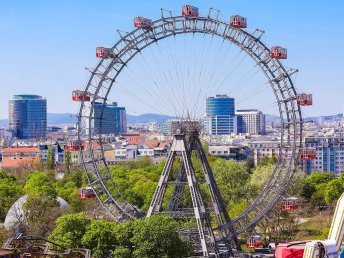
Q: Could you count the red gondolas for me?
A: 12